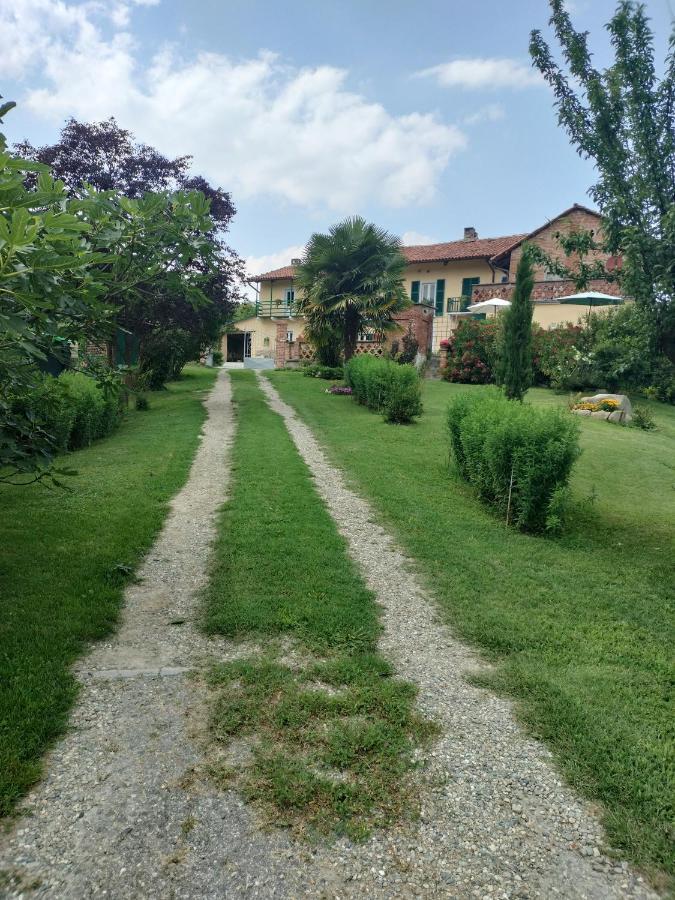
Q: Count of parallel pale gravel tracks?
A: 2